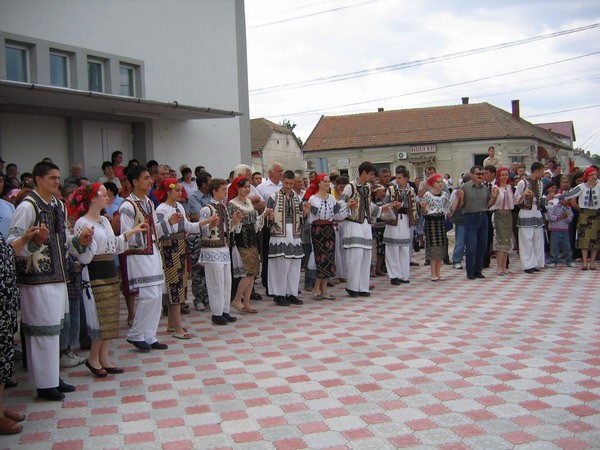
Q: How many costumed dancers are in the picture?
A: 14